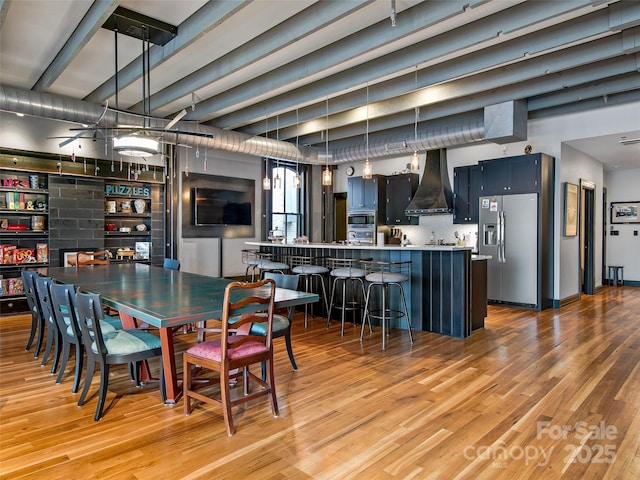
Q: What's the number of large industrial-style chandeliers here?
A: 1